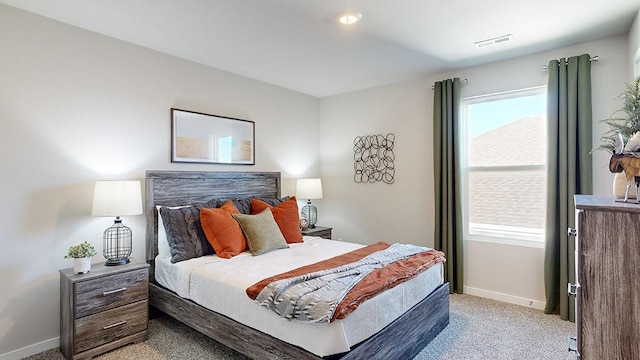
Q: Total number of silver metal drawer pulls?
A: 5